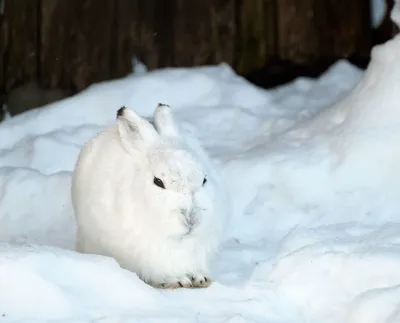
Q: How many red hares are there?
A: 0